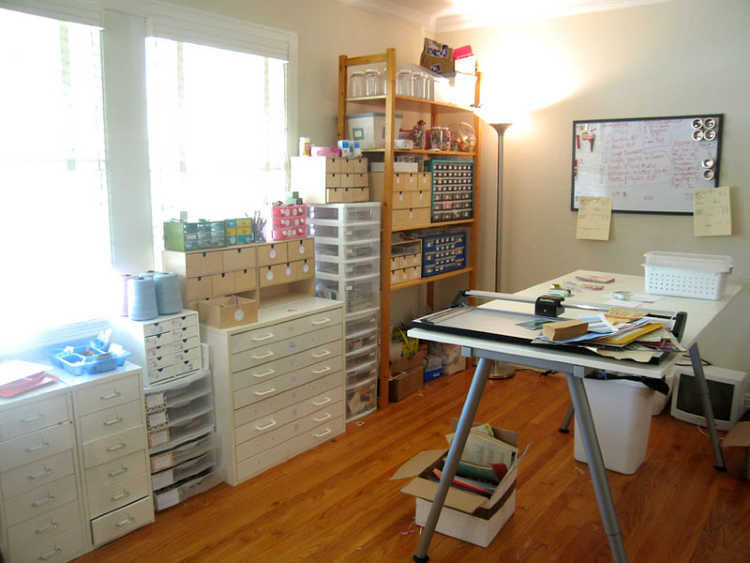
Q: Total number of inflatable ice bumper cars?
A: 0